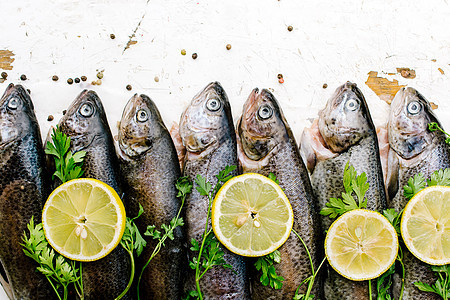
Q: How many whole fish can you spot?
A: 7